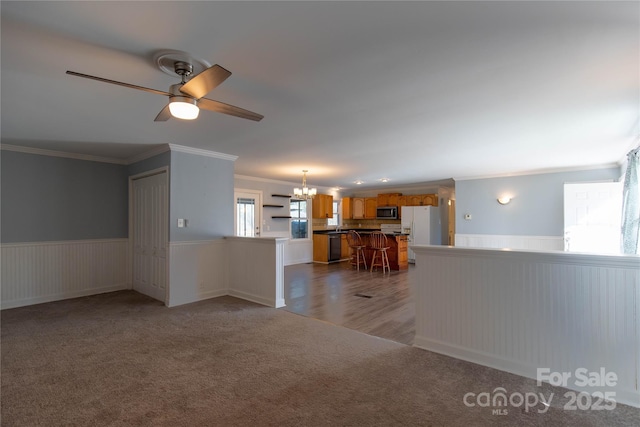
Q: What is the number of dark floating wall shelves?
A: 3